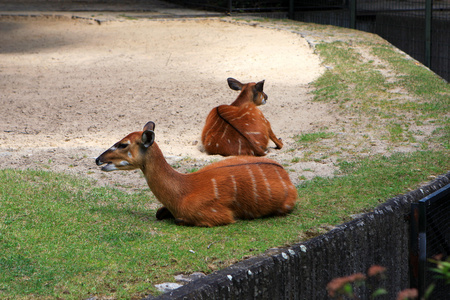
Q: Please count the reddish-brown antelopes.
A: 2